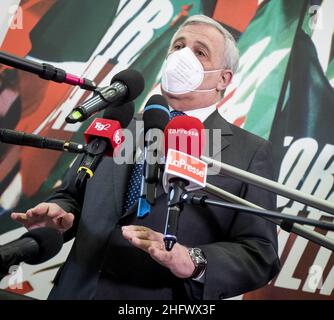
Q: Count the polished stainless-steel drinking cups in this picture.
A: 0